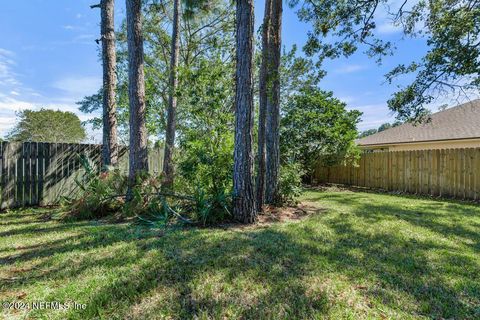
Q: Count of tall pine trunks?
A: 6